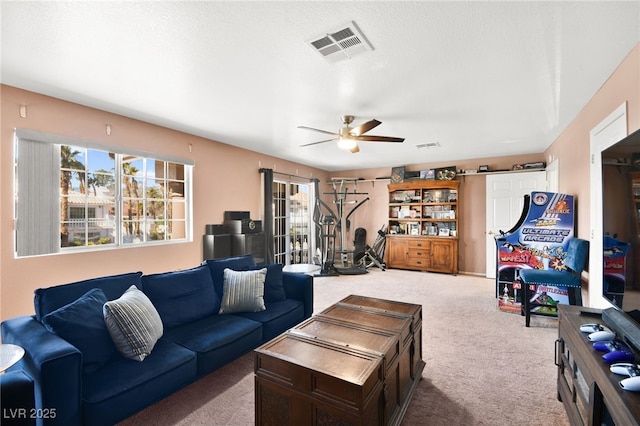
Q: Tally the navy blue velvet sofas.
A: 1